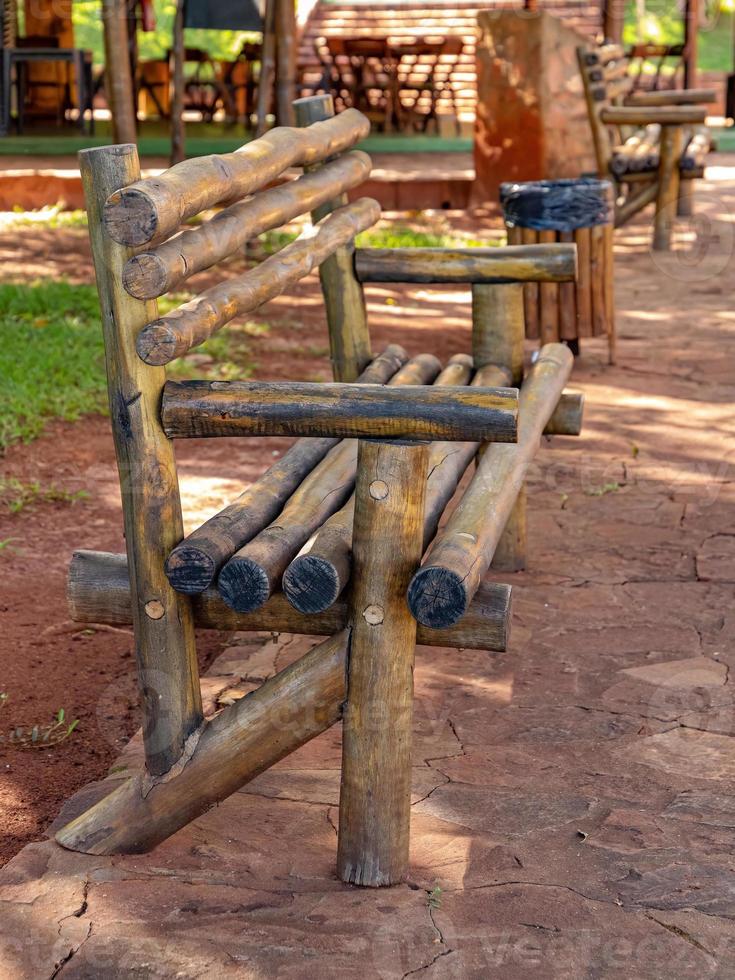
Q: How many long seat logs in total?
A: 5